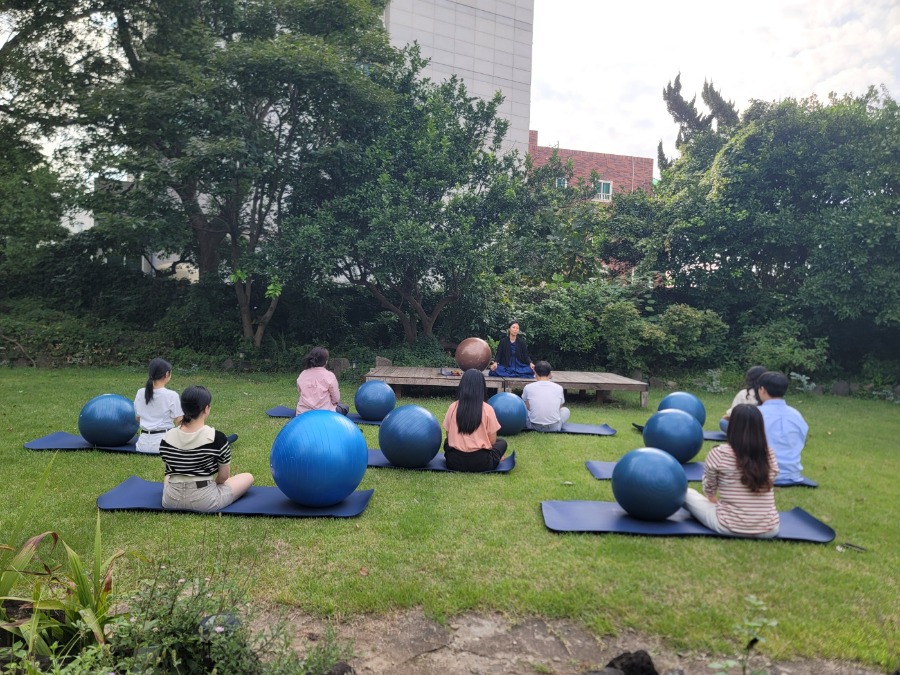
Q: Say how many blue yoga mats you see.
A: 8